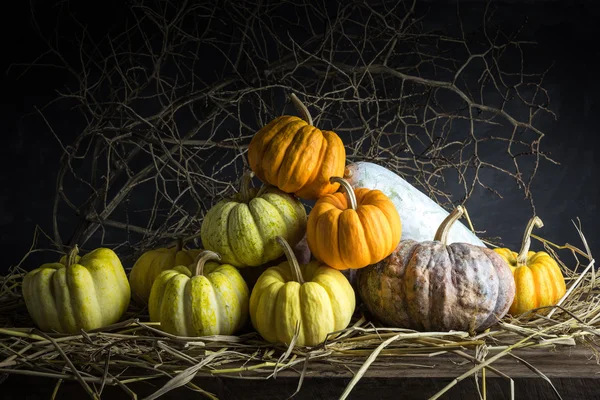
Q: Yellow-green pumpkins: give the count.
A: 5